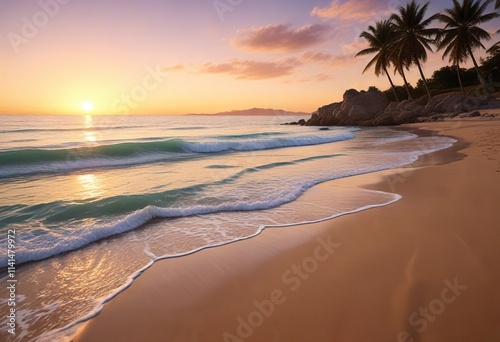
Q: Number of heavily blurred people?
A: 0